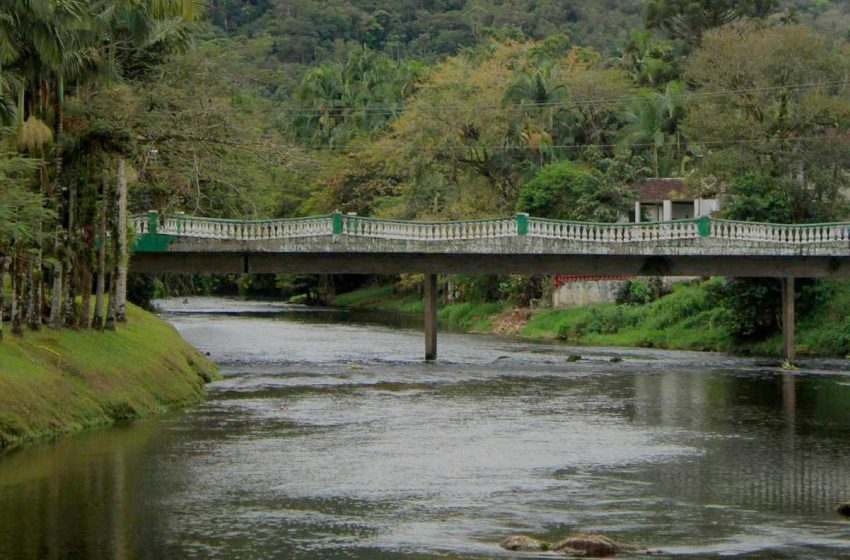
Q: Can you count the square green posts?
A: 4